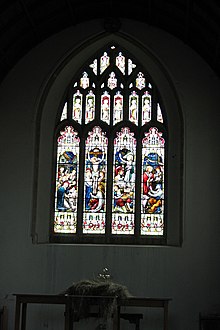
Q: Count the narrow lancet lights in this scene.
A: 4